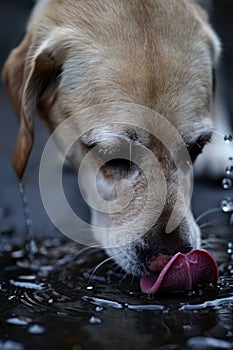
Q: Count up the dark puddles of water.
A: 1